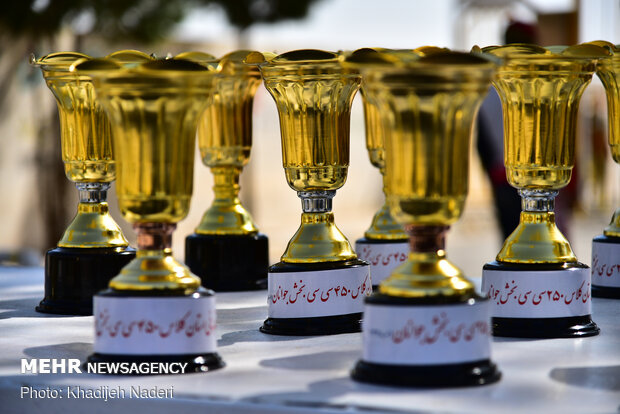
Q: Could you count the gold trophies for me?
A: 8